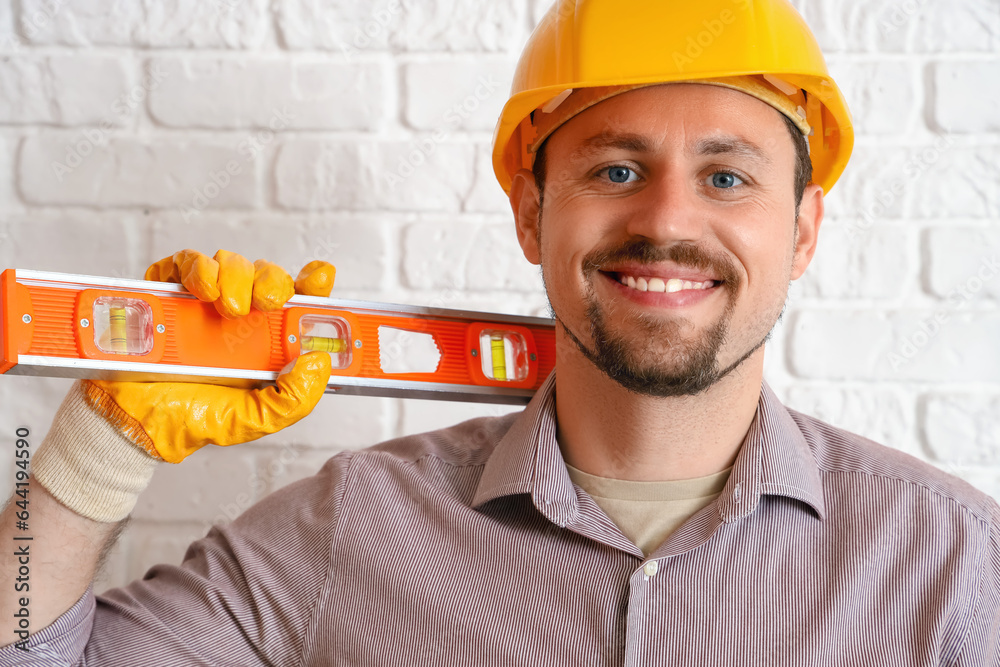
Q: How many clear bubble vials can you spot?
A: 3